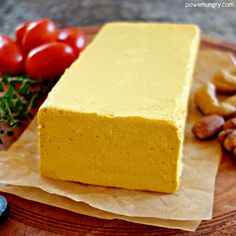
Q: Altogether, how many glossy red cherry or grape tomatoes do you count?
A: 5